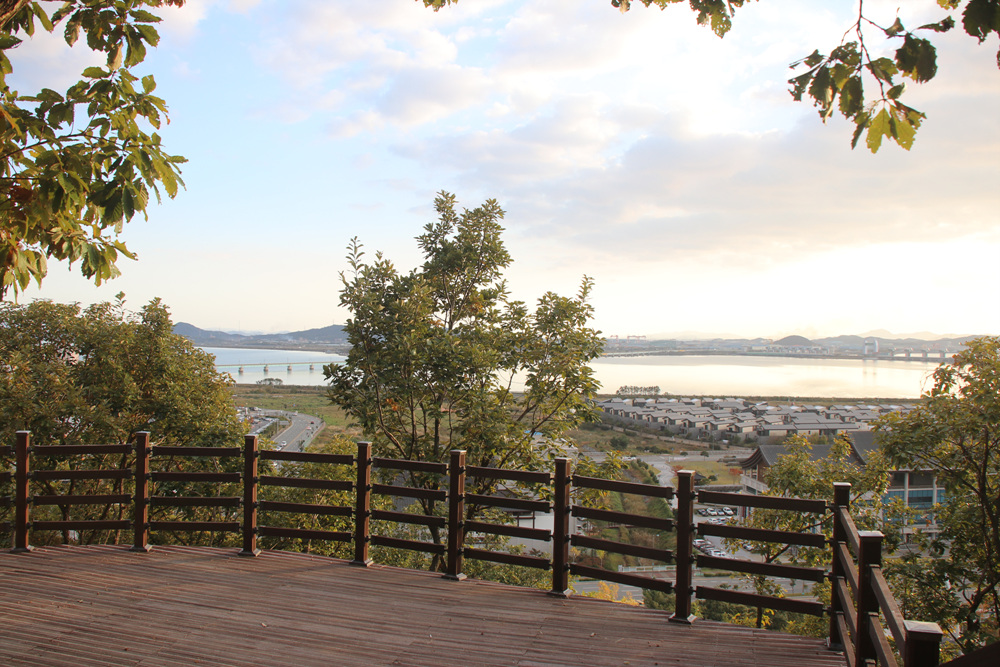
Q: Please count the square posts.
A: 10